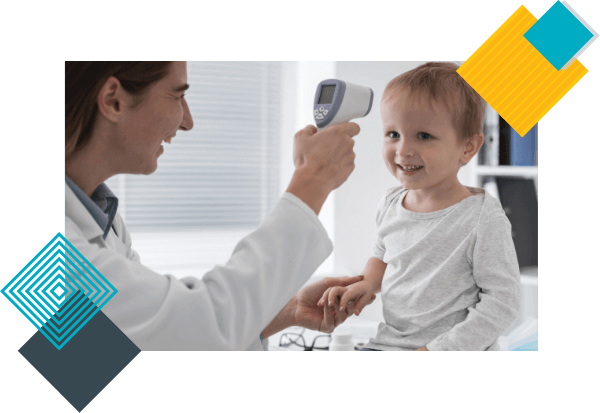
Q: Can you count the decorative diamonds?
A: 4